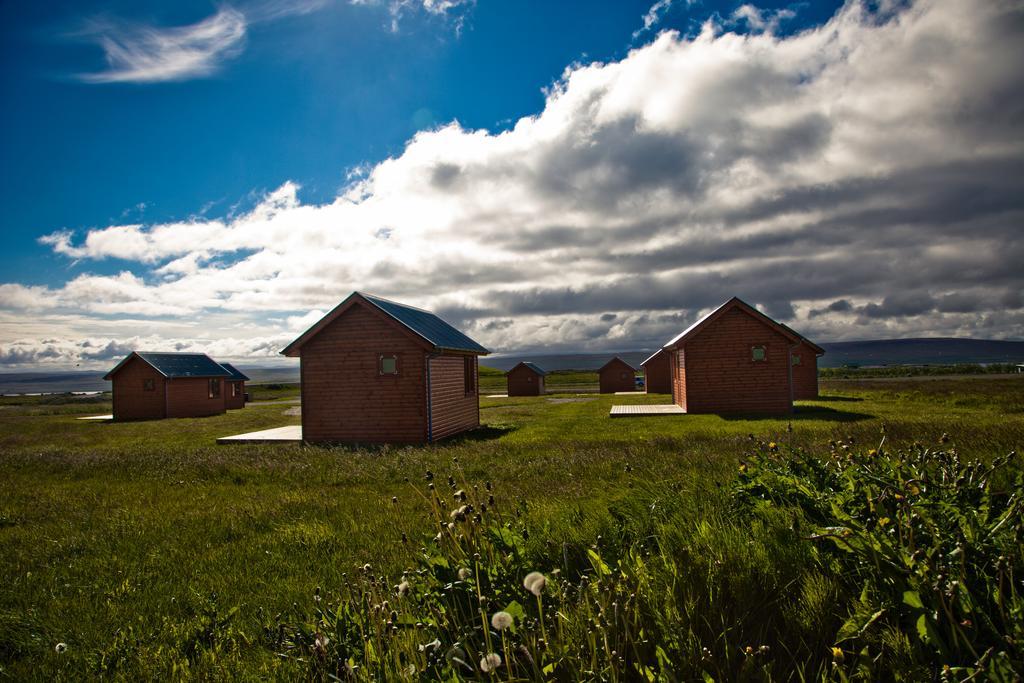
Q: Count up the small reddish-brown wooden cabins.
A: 8